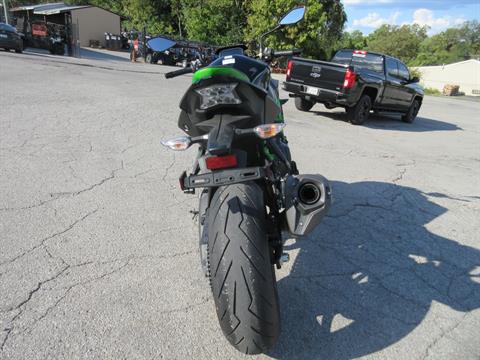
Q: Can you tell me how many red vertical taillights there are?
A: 2